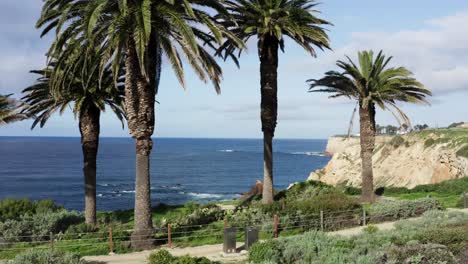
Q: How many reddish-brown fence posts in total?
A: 4